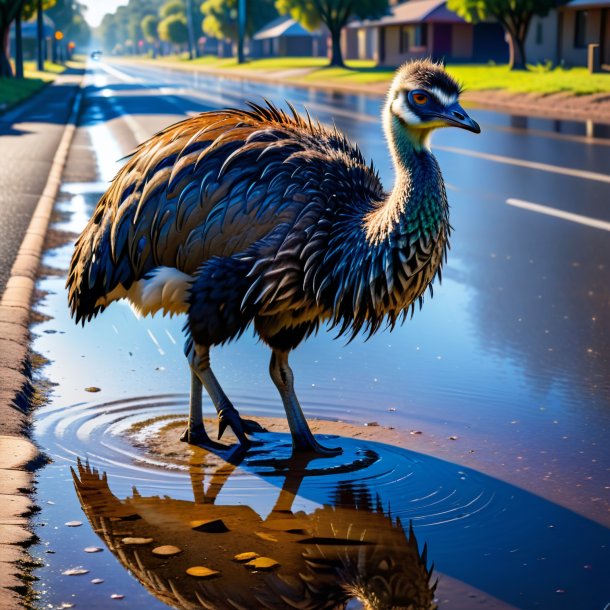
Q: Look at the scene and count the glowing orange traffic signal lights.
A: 2